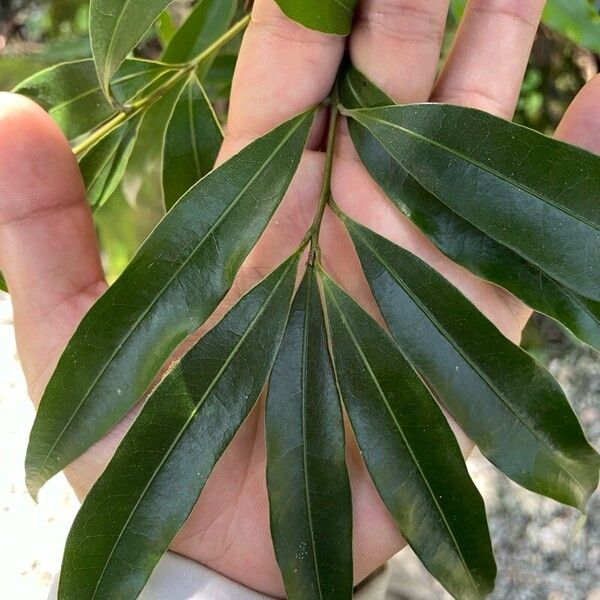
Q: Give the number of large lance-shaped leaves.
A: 7